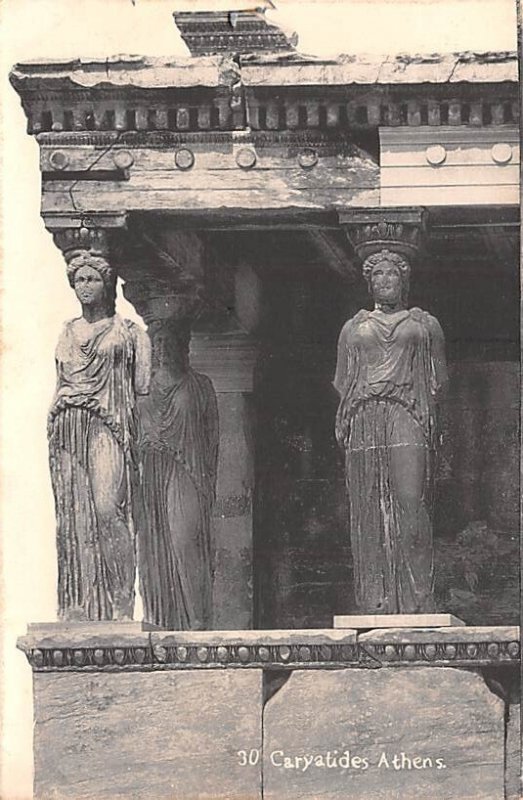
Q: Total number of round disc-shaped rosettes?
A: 7